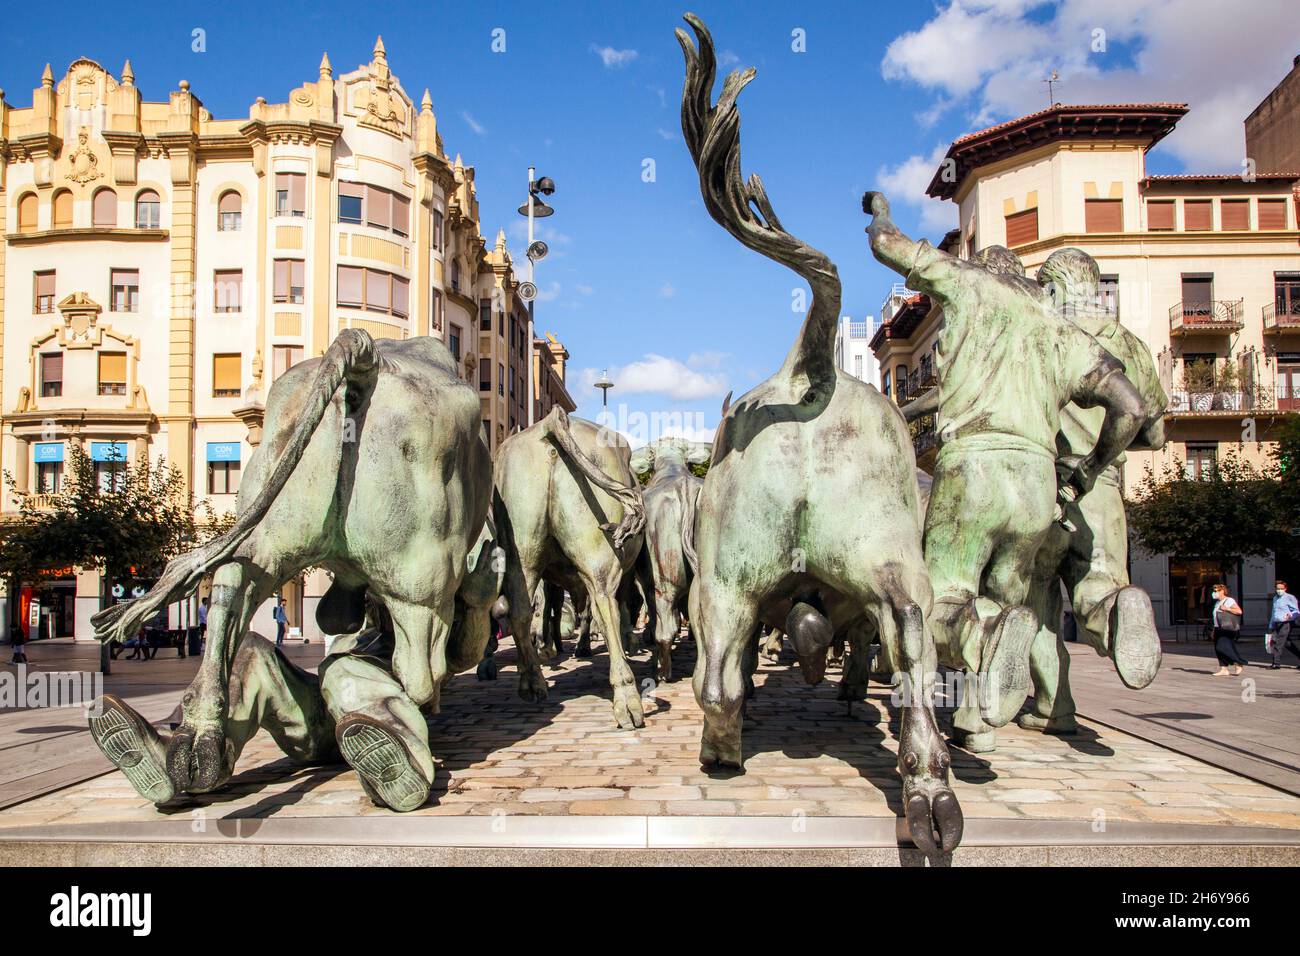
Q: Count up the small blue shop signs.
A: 3